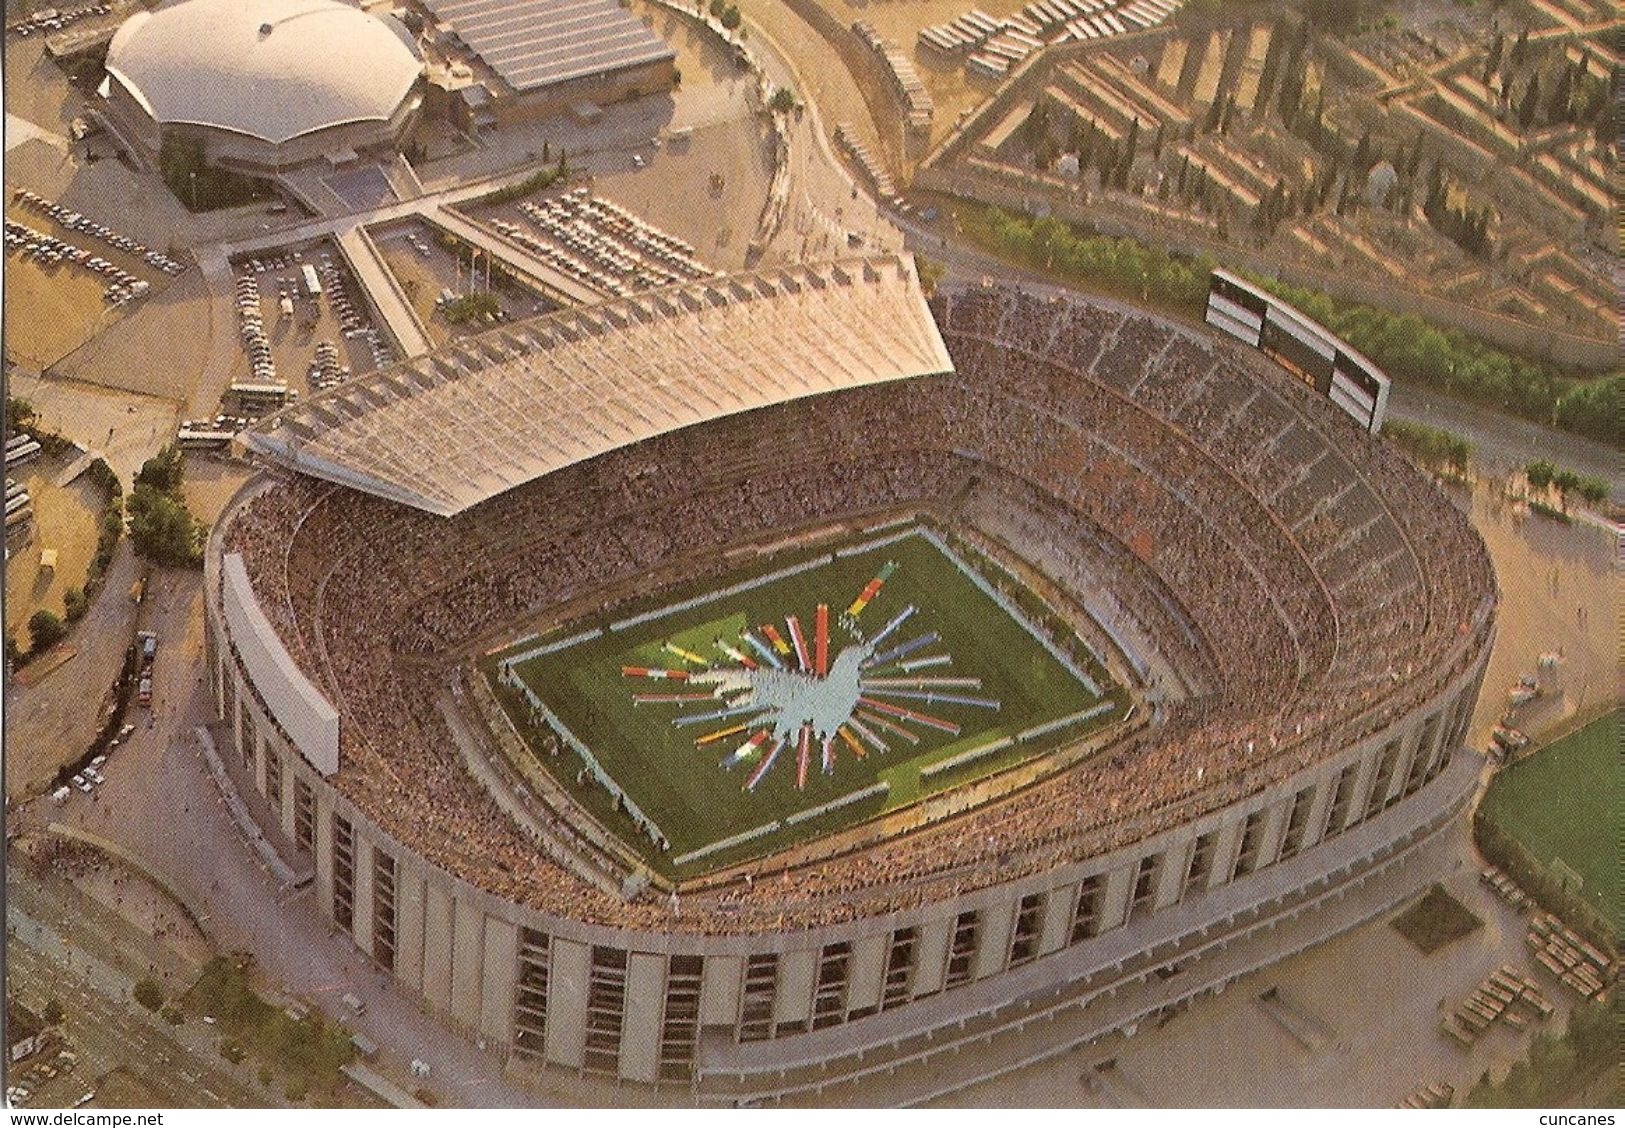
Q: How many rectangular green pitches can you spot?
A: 2